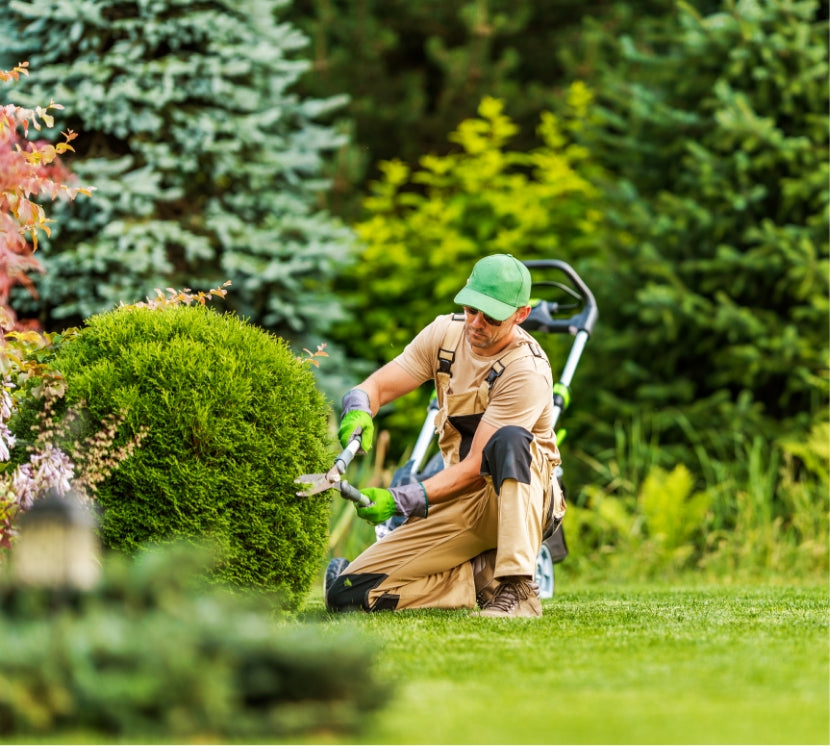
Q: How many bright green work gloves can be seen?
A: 2